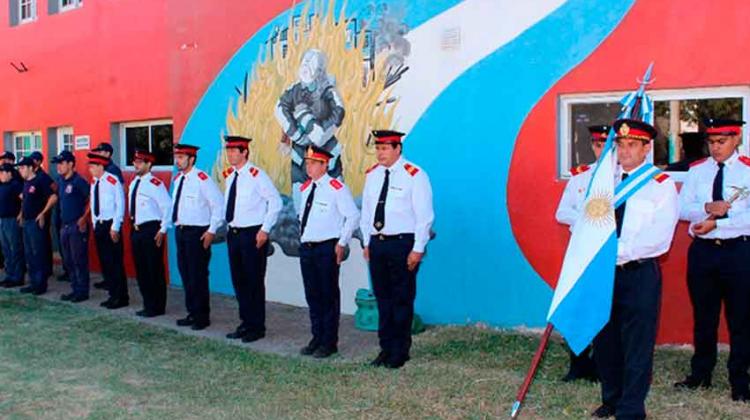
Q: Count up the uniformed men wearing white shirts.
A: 9